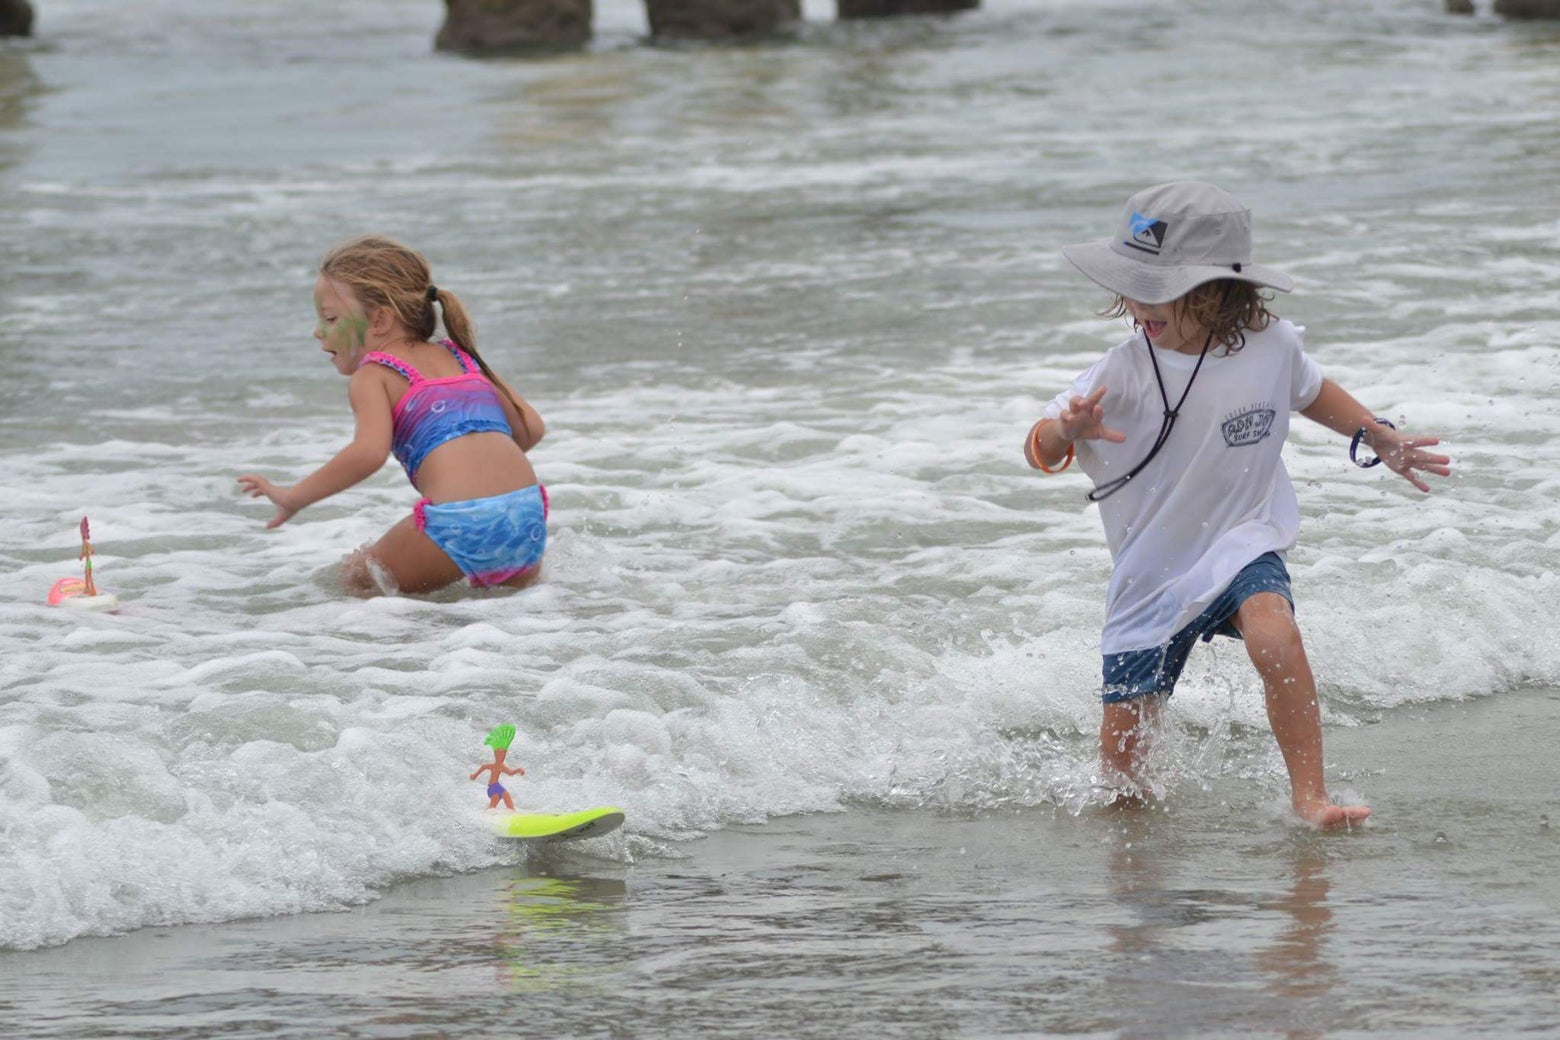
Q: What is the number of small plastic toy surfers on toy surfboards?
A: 2